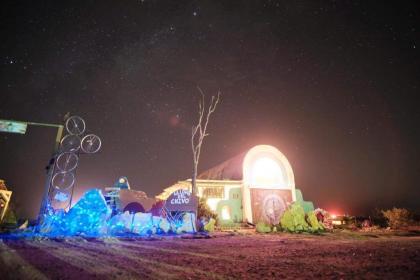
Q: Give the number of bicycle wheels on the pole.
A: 5